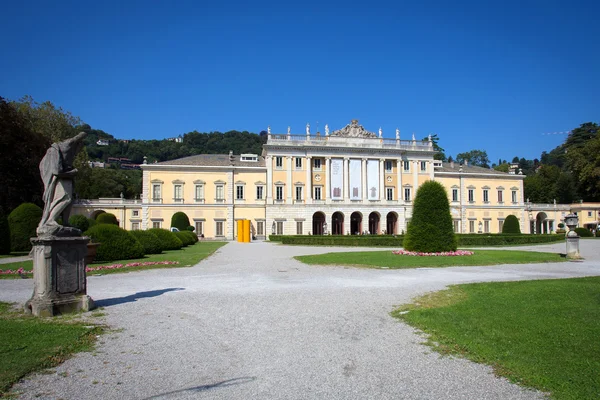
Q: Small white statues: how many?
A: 8